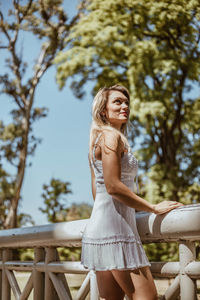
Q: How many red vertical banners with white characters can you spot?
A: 0